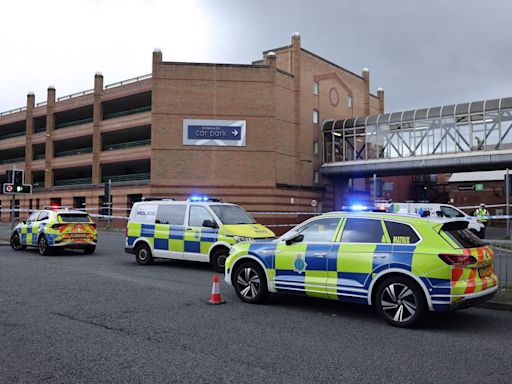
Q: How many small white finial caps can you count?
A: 8